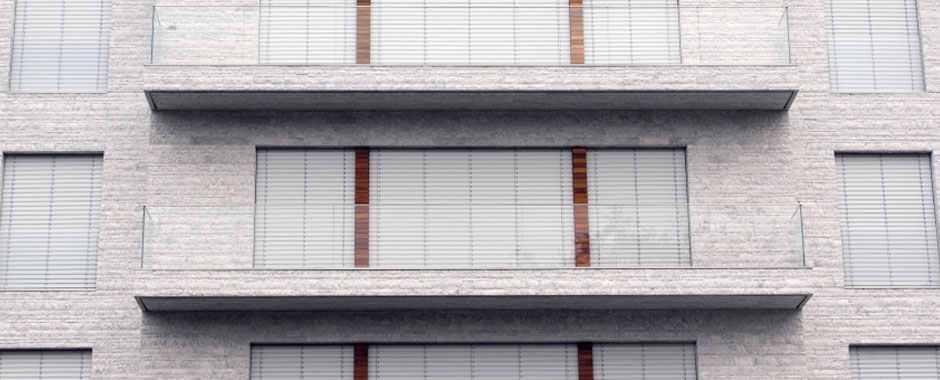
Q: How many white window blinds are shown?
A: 15